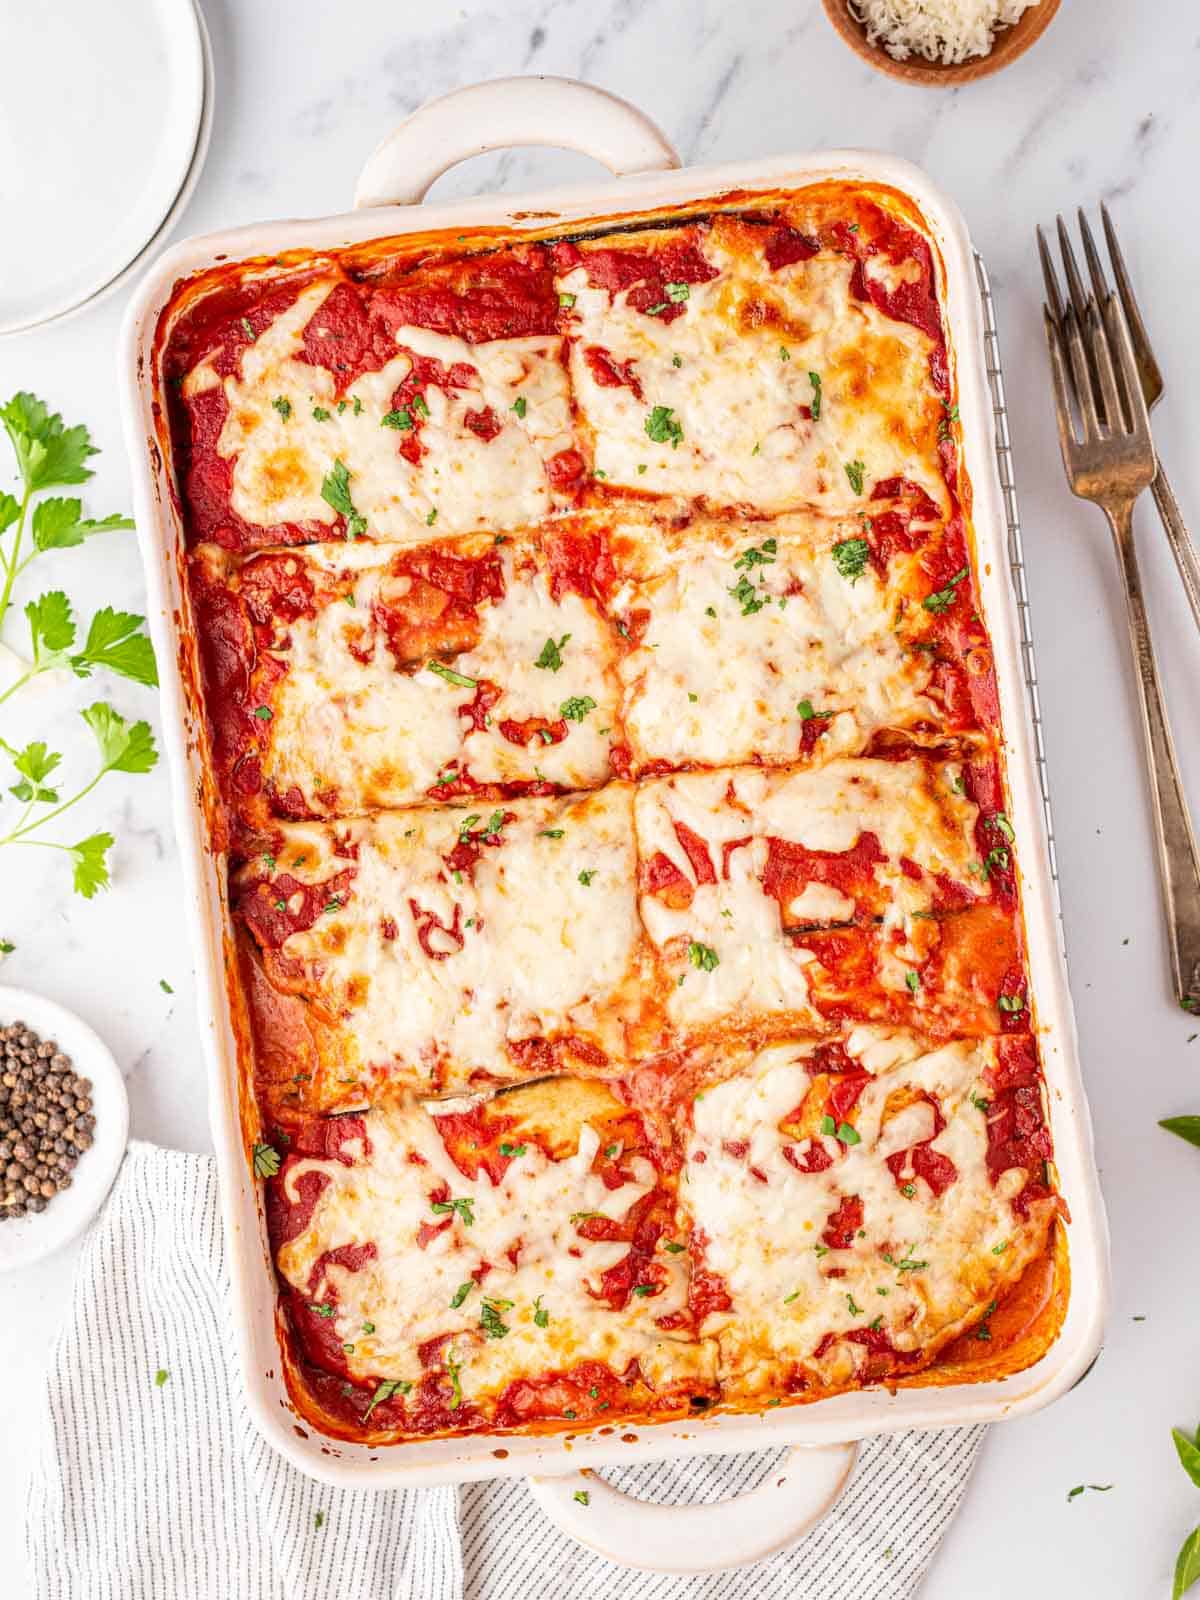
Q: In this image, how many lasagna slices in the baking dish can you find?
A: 8